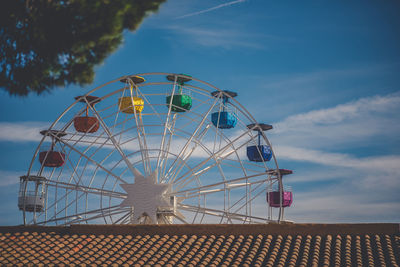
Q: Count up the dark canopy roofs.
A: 8